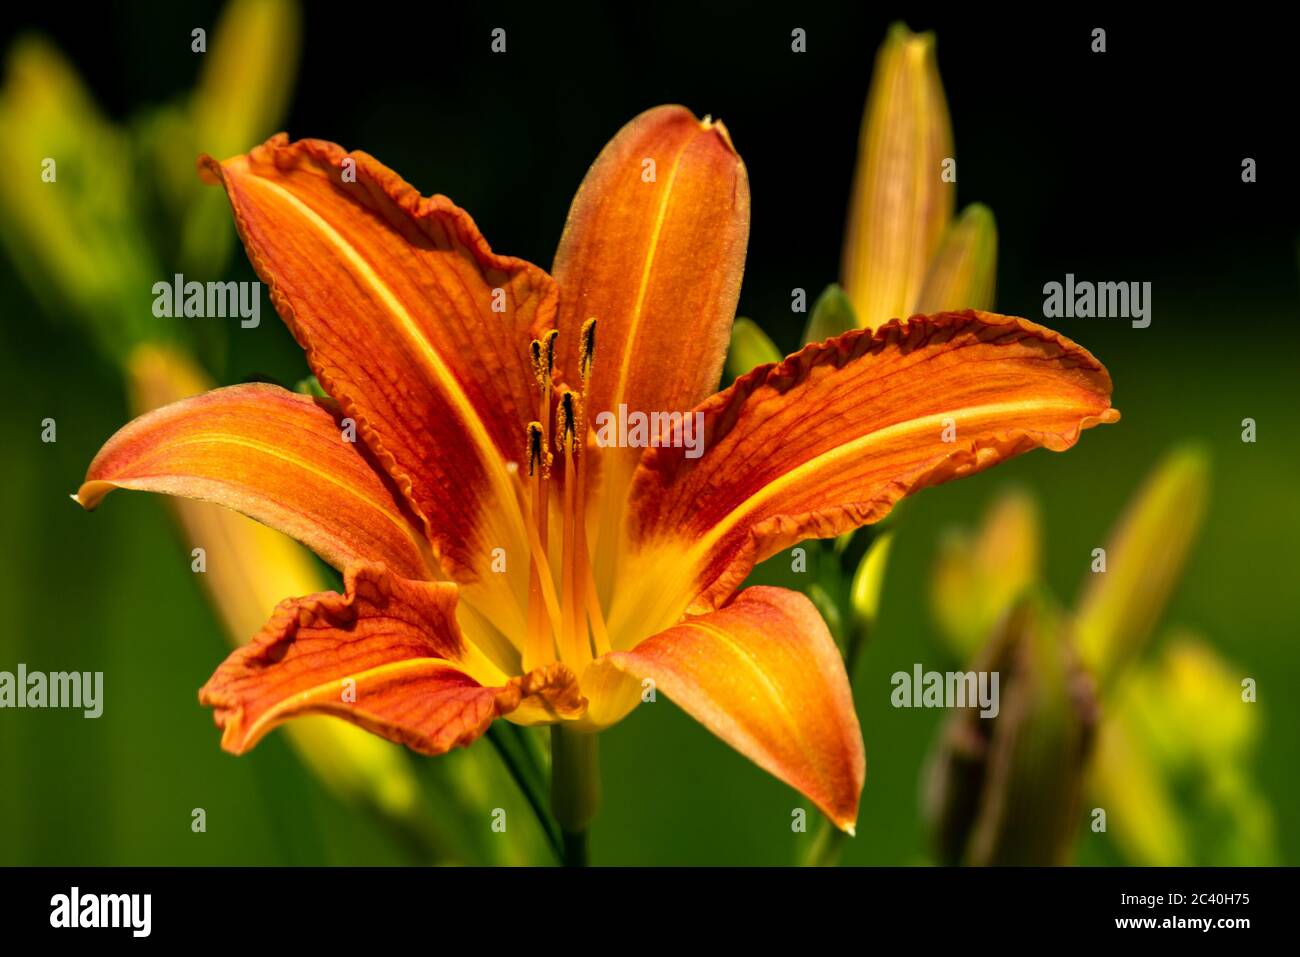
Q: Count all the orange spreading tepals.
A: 6